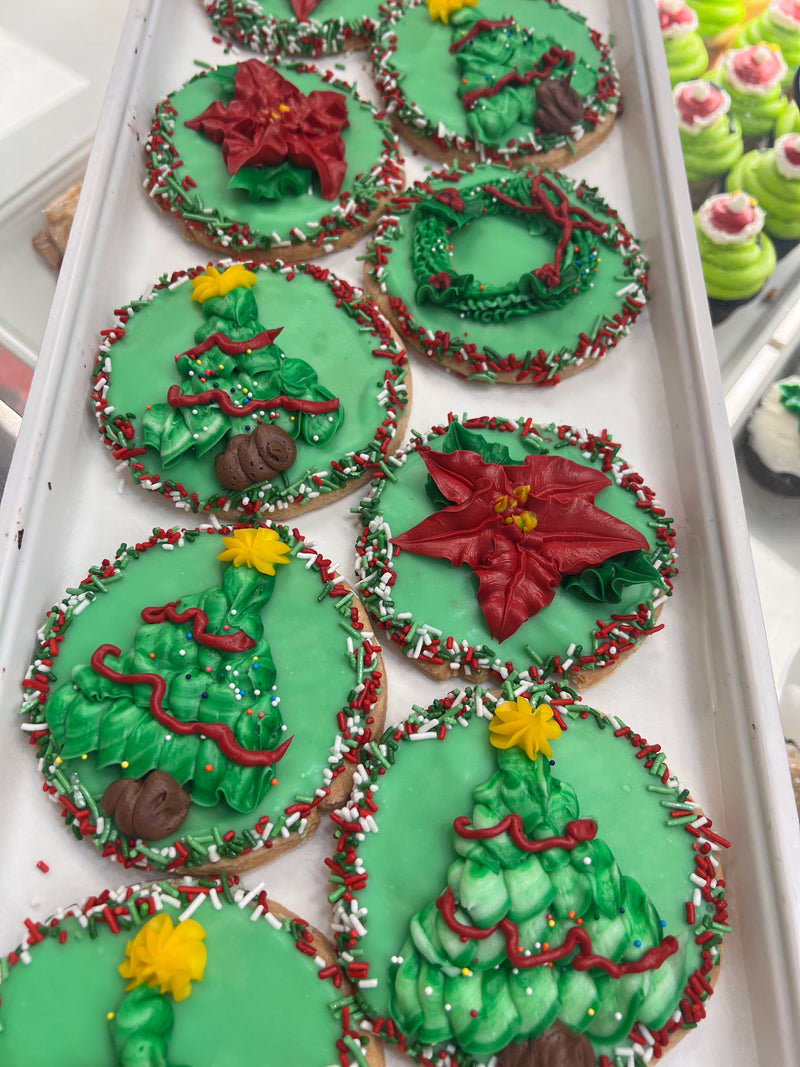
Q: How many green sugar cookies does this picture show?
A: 9